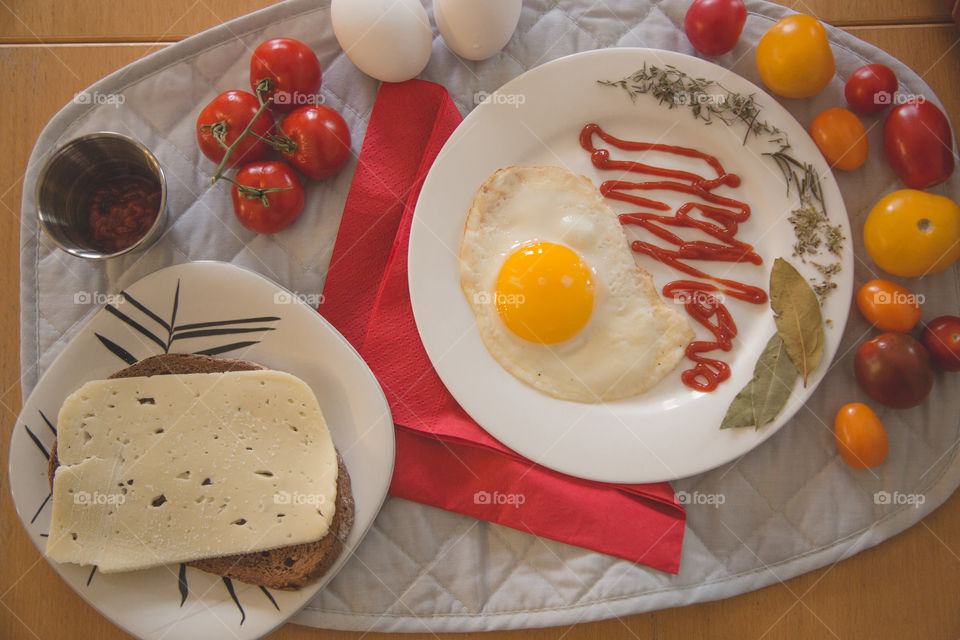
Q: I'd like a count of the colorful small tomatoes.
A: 14